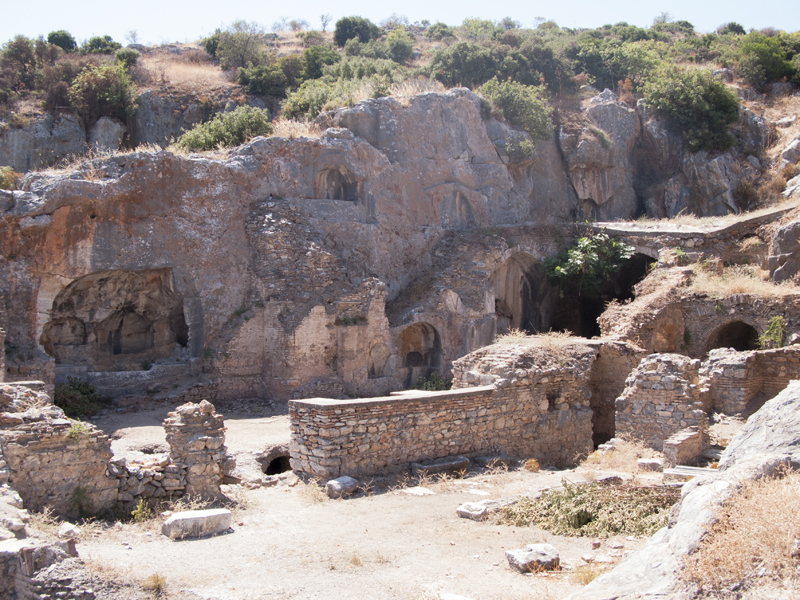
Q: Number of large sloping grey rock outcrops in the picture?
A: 1